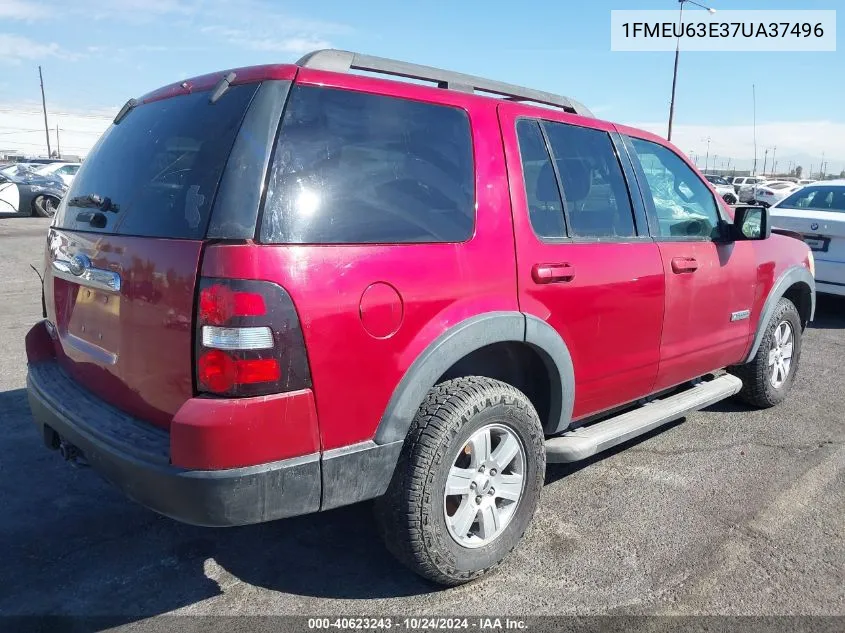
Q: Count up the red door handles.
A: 2